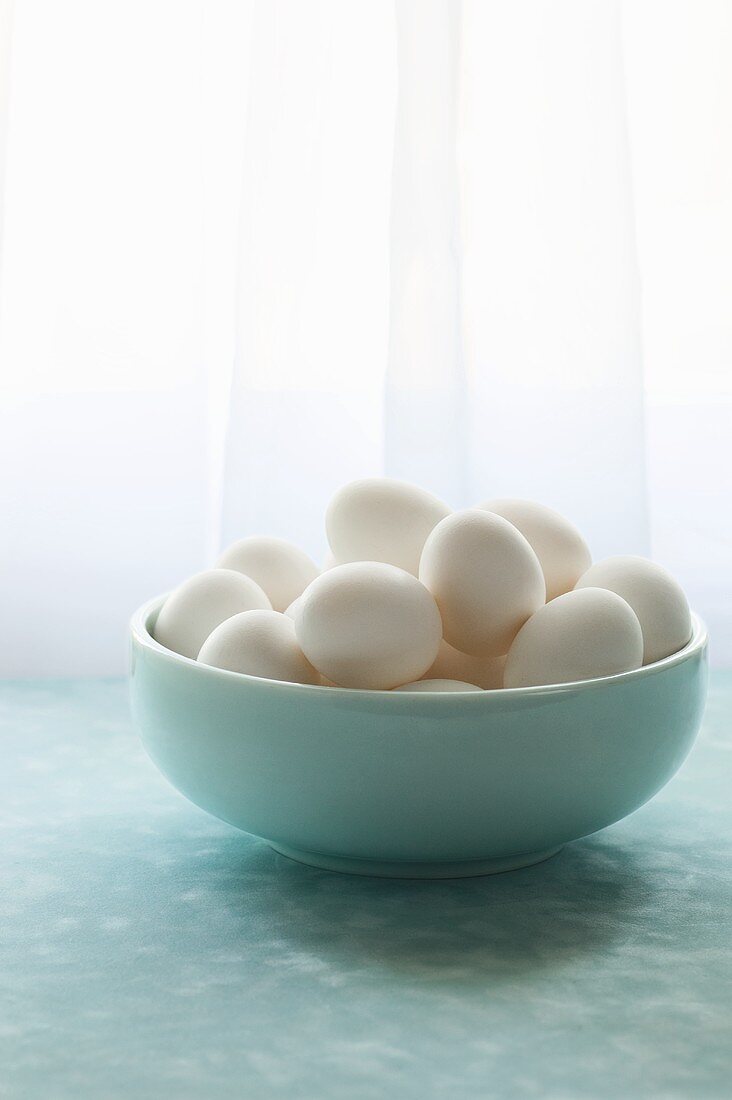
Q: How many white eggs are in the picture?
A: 13